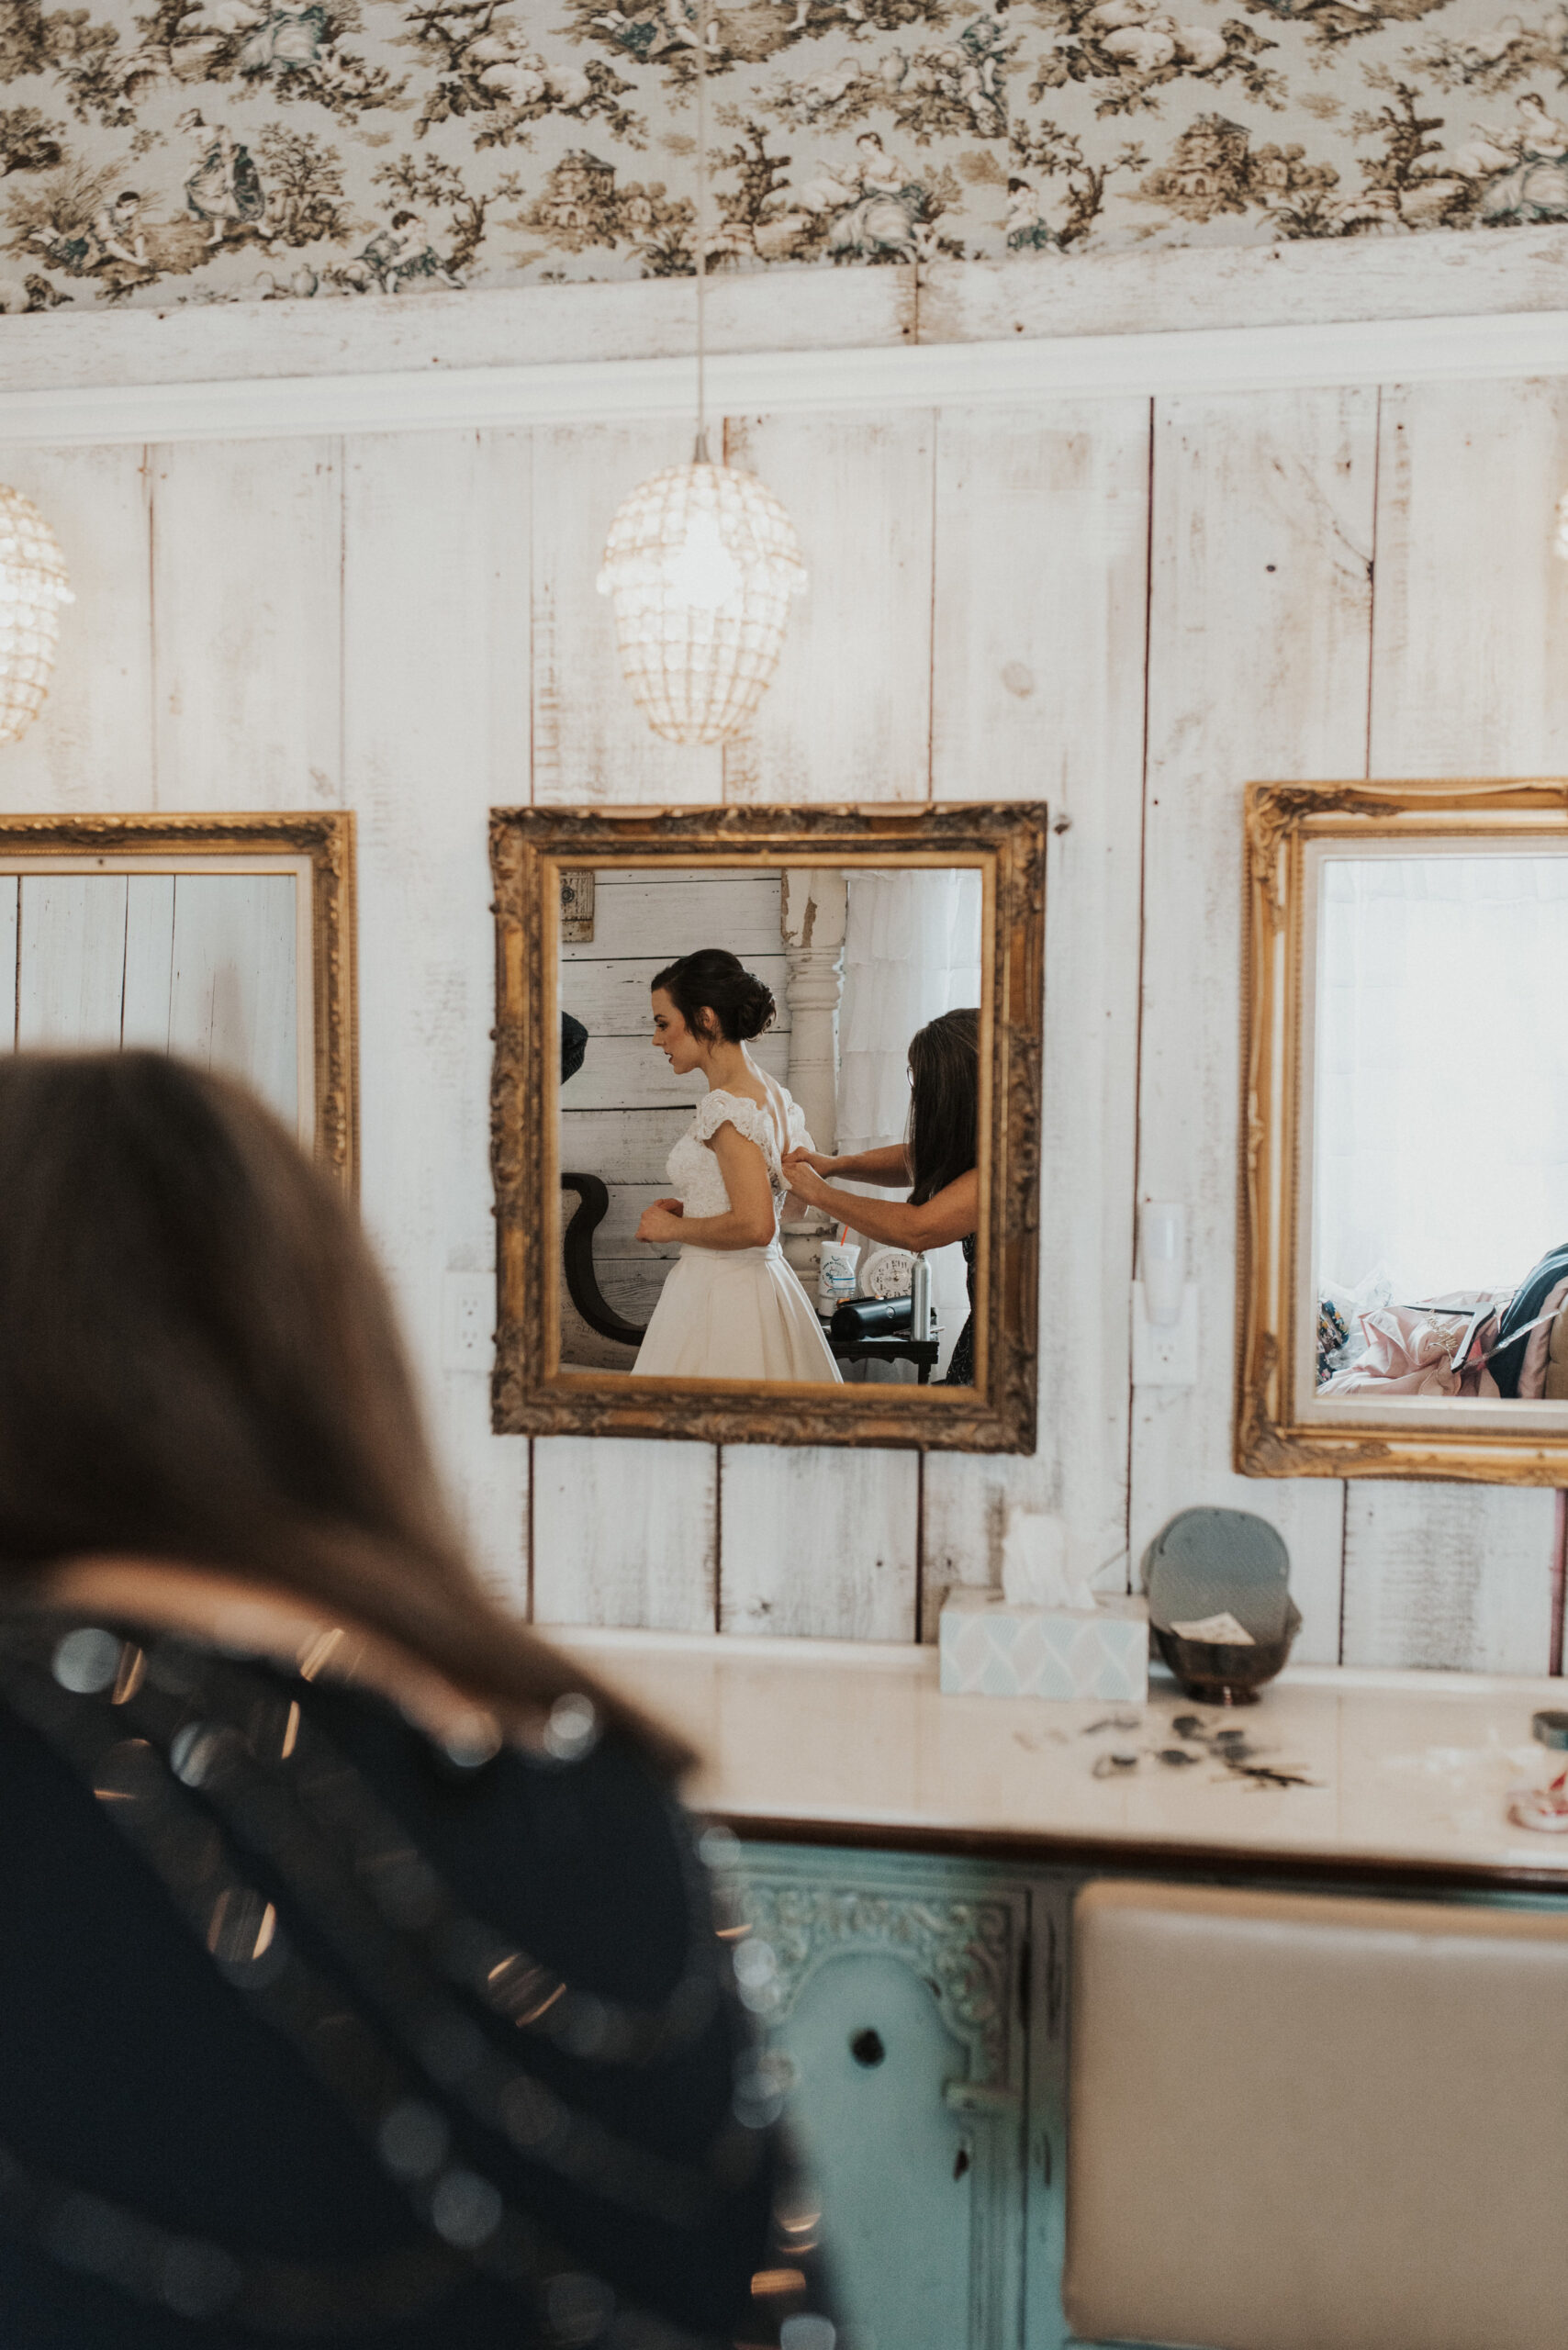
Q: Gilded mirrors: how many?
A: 3